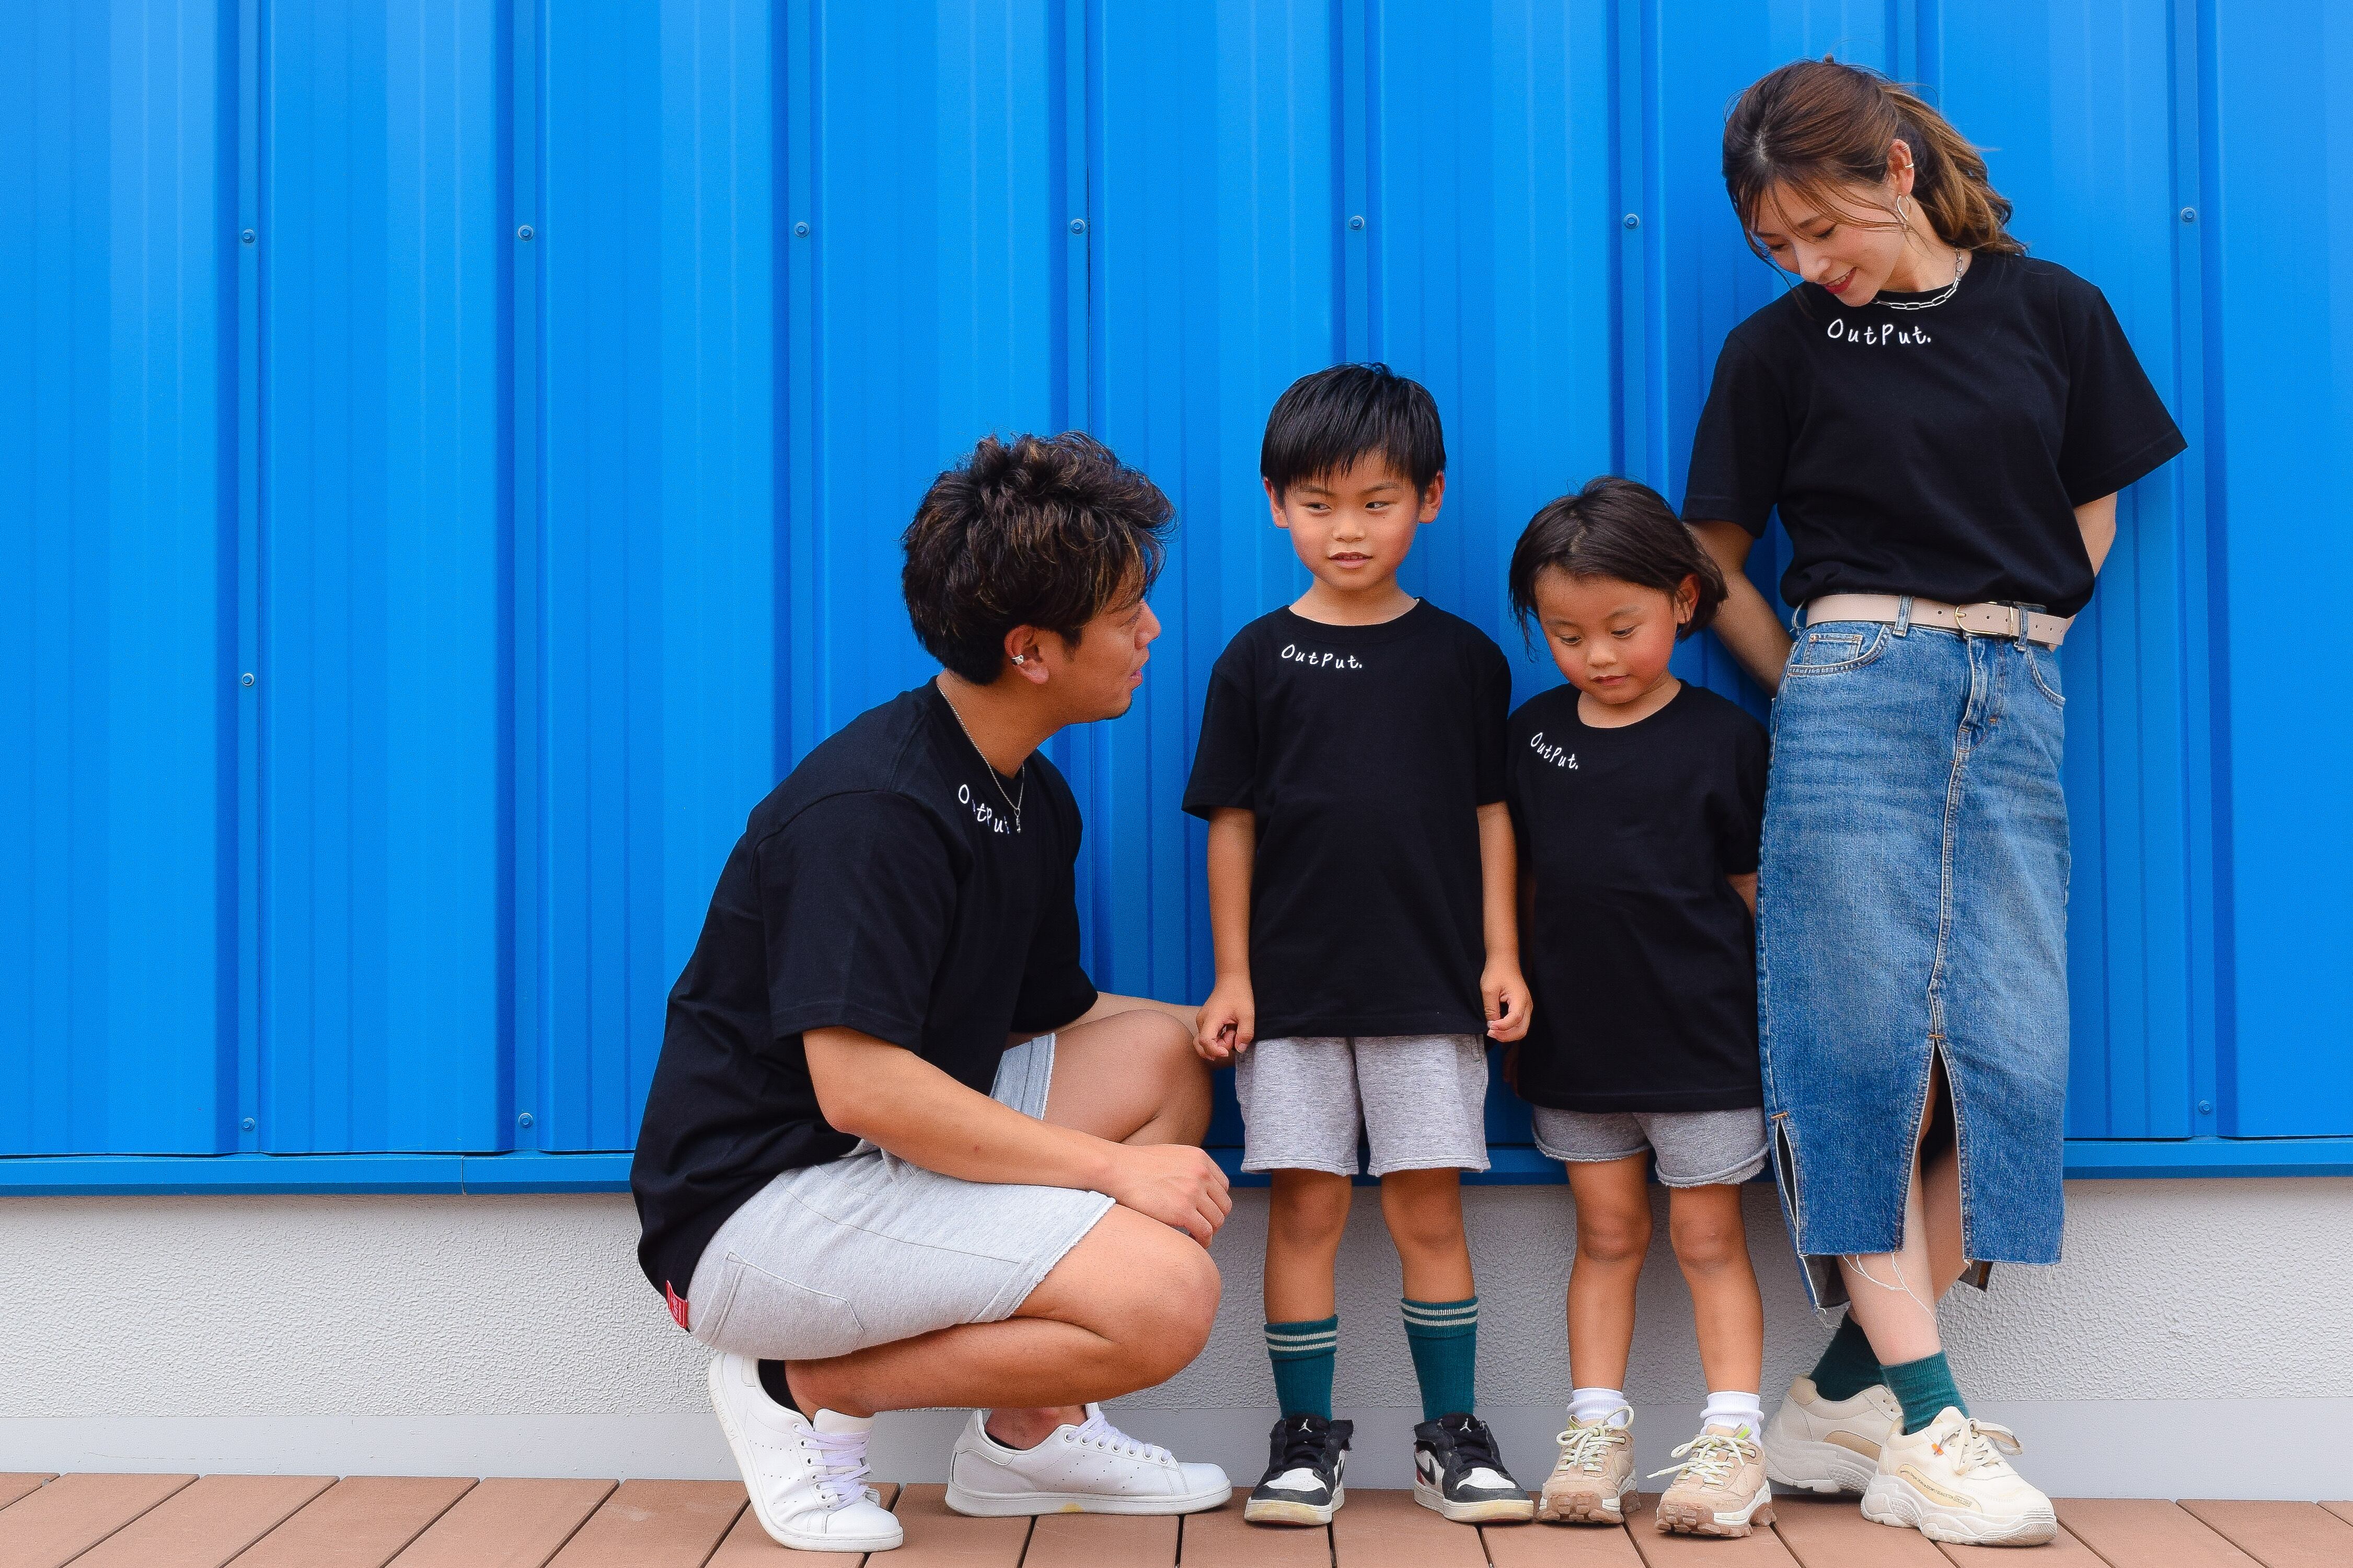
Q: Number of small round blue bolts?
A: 11